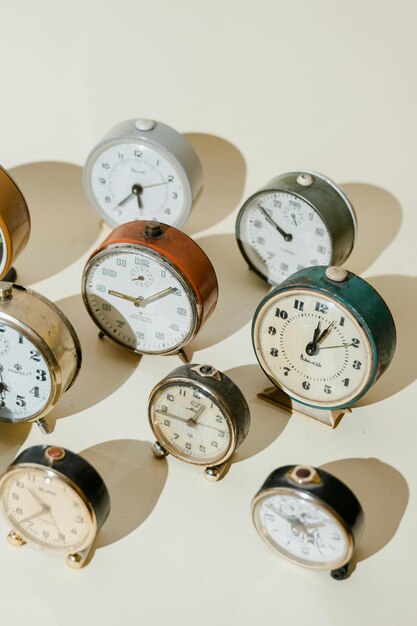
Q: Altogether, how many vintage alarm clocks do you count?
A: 9